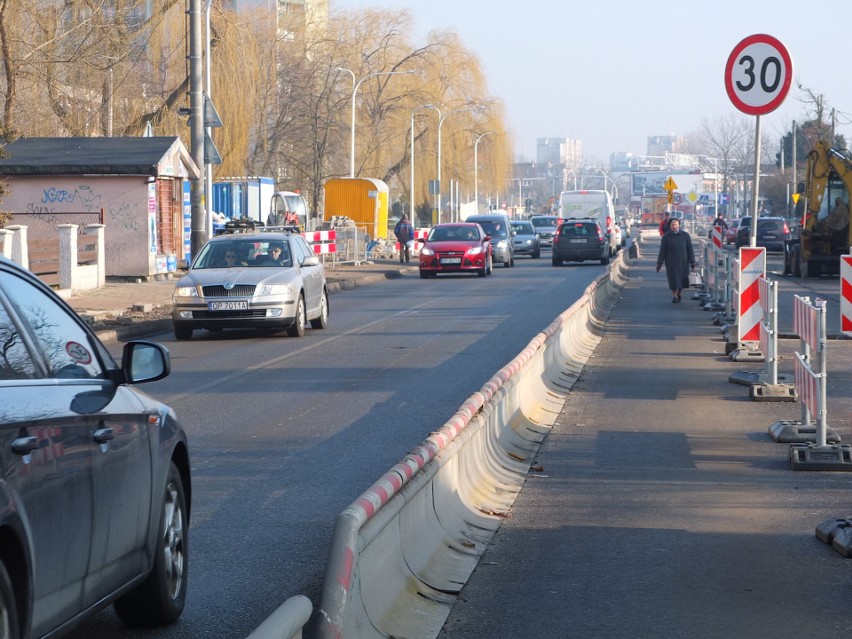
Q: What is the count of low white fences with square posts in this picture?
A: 1